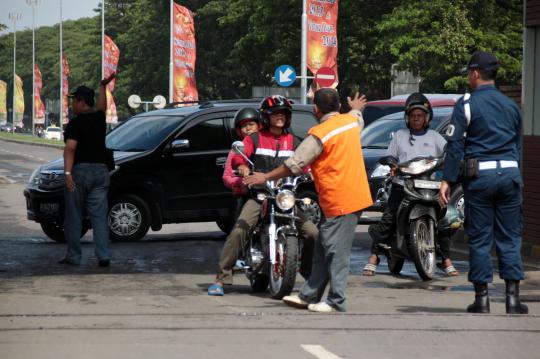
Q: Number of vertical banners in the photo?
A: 7